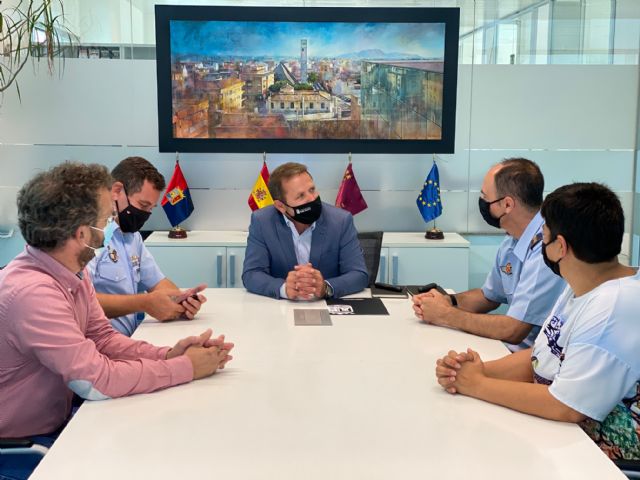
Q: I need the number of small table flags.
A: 4